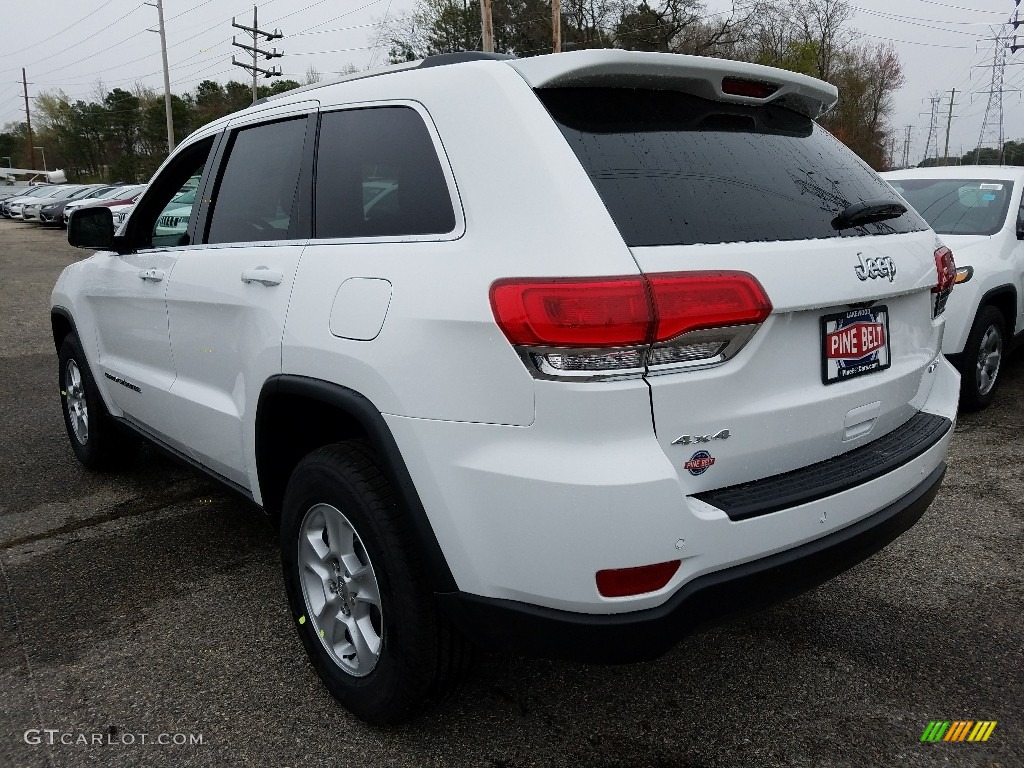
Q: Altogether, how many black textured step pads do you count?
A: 1